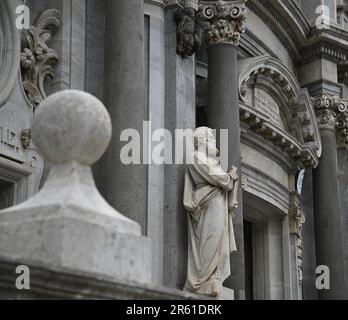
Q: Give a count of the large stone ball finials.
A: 1